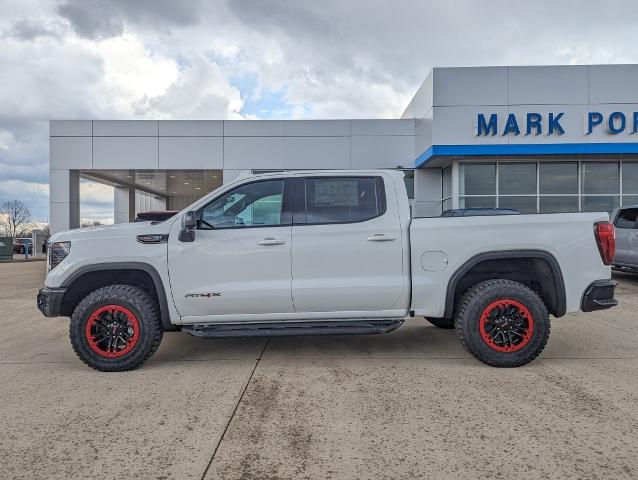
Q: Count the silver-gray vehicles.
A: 1